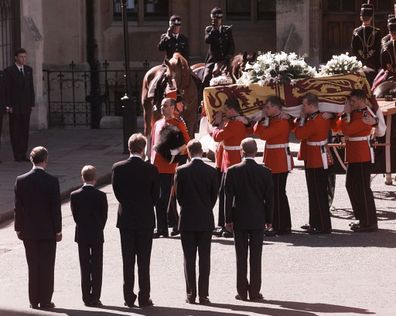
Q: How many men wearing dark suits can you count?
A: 6